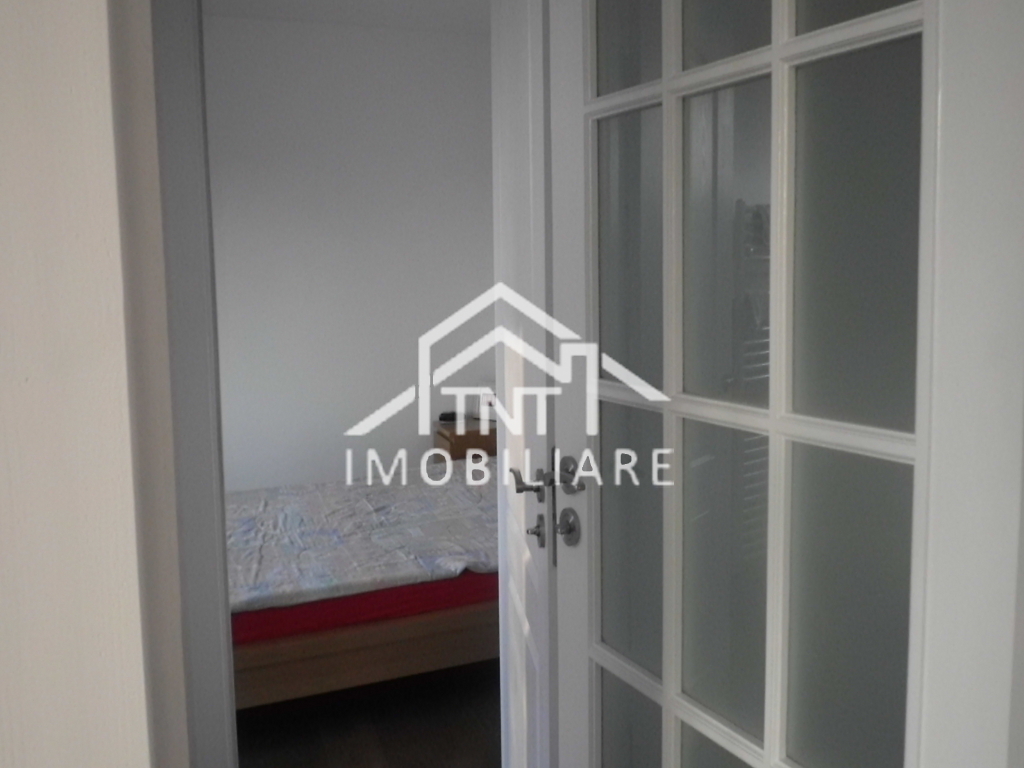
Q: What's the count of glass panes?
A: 11